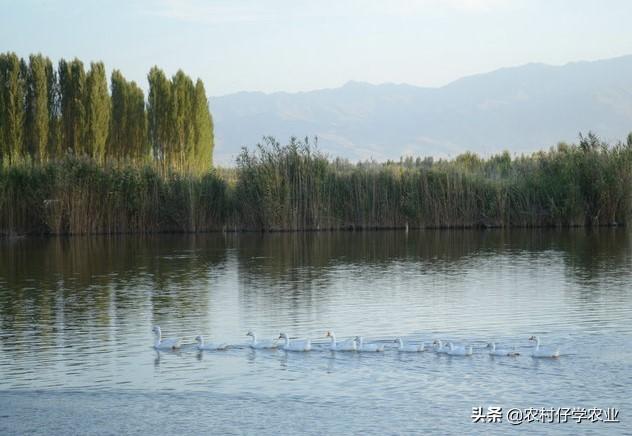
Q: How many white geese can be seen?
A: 11